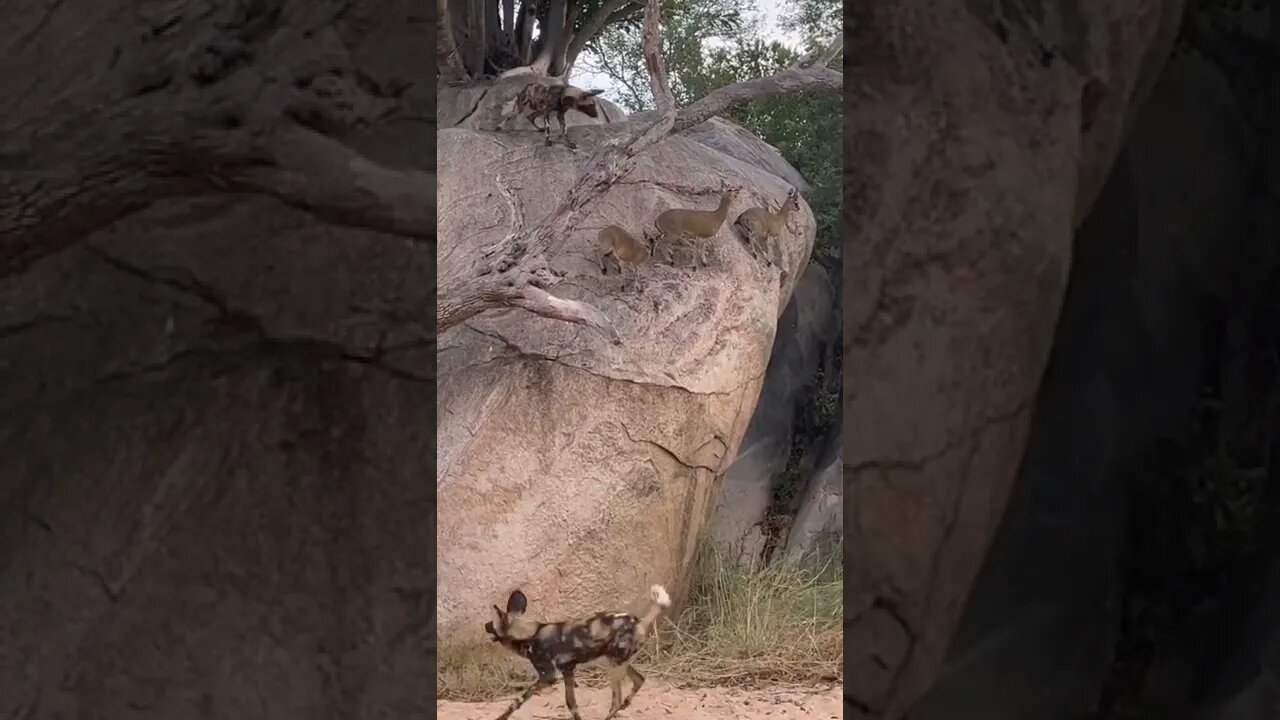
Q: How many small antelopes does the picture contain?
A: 3